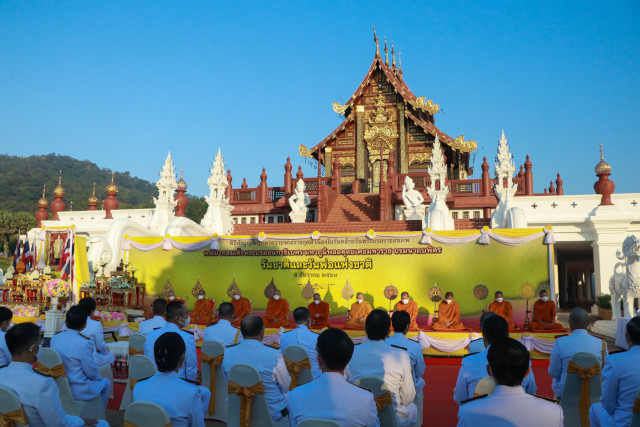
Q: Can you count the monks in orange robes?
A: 10